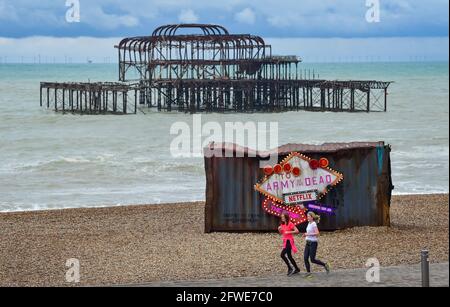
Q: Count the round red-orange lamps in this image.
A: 6